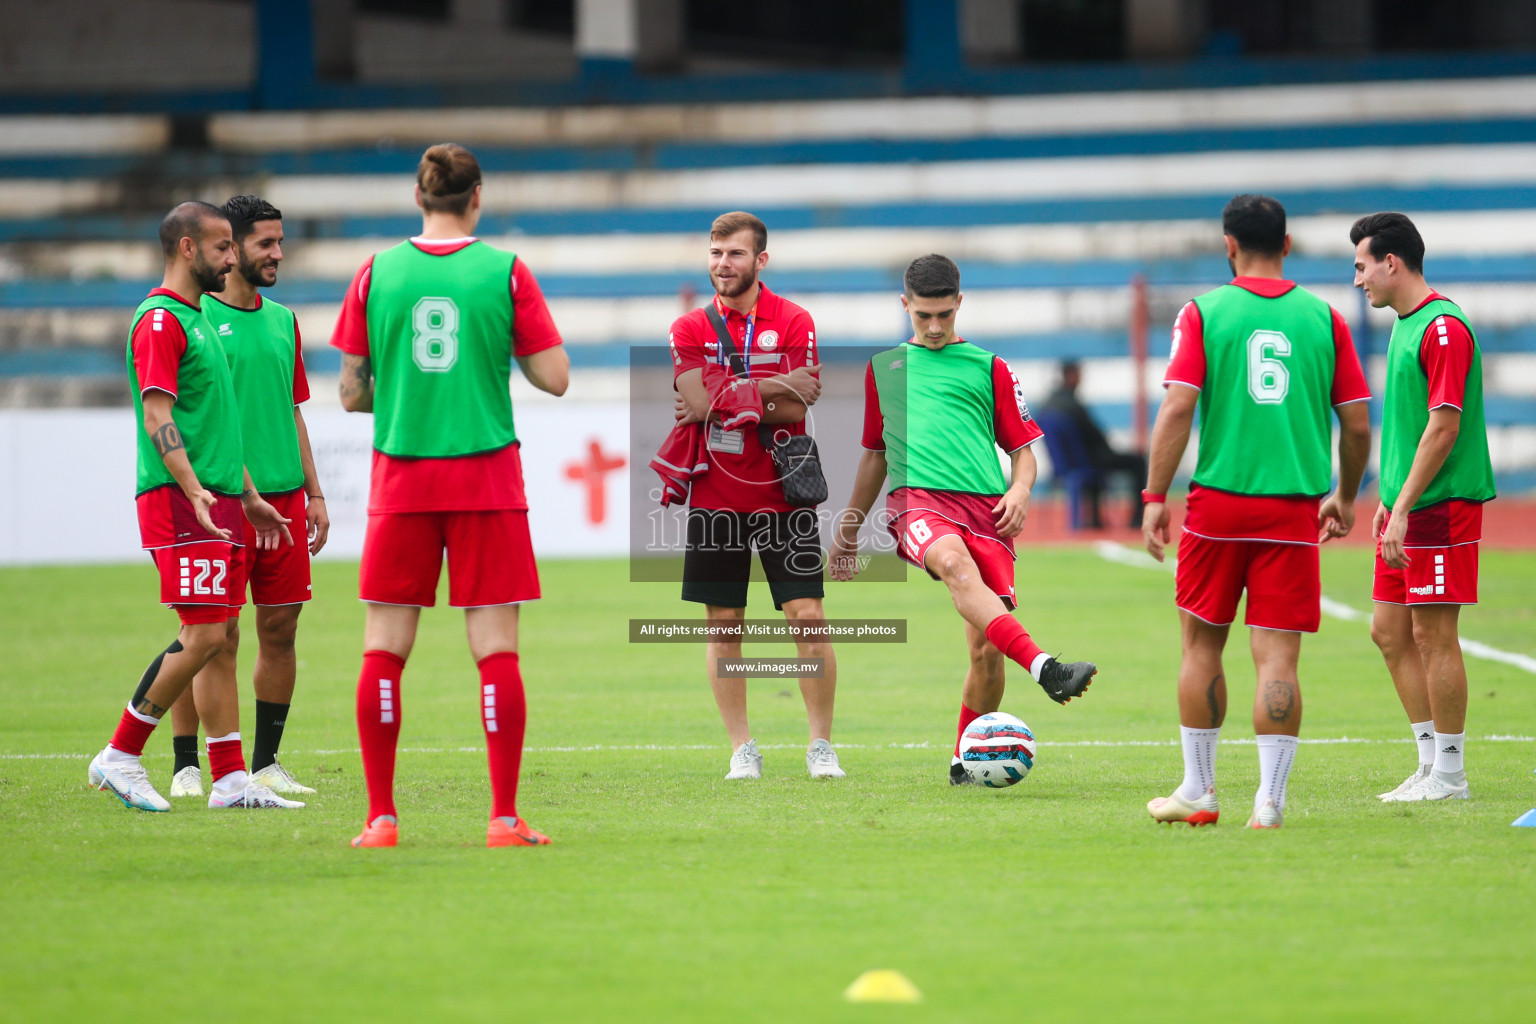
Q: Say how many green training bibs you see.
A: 6